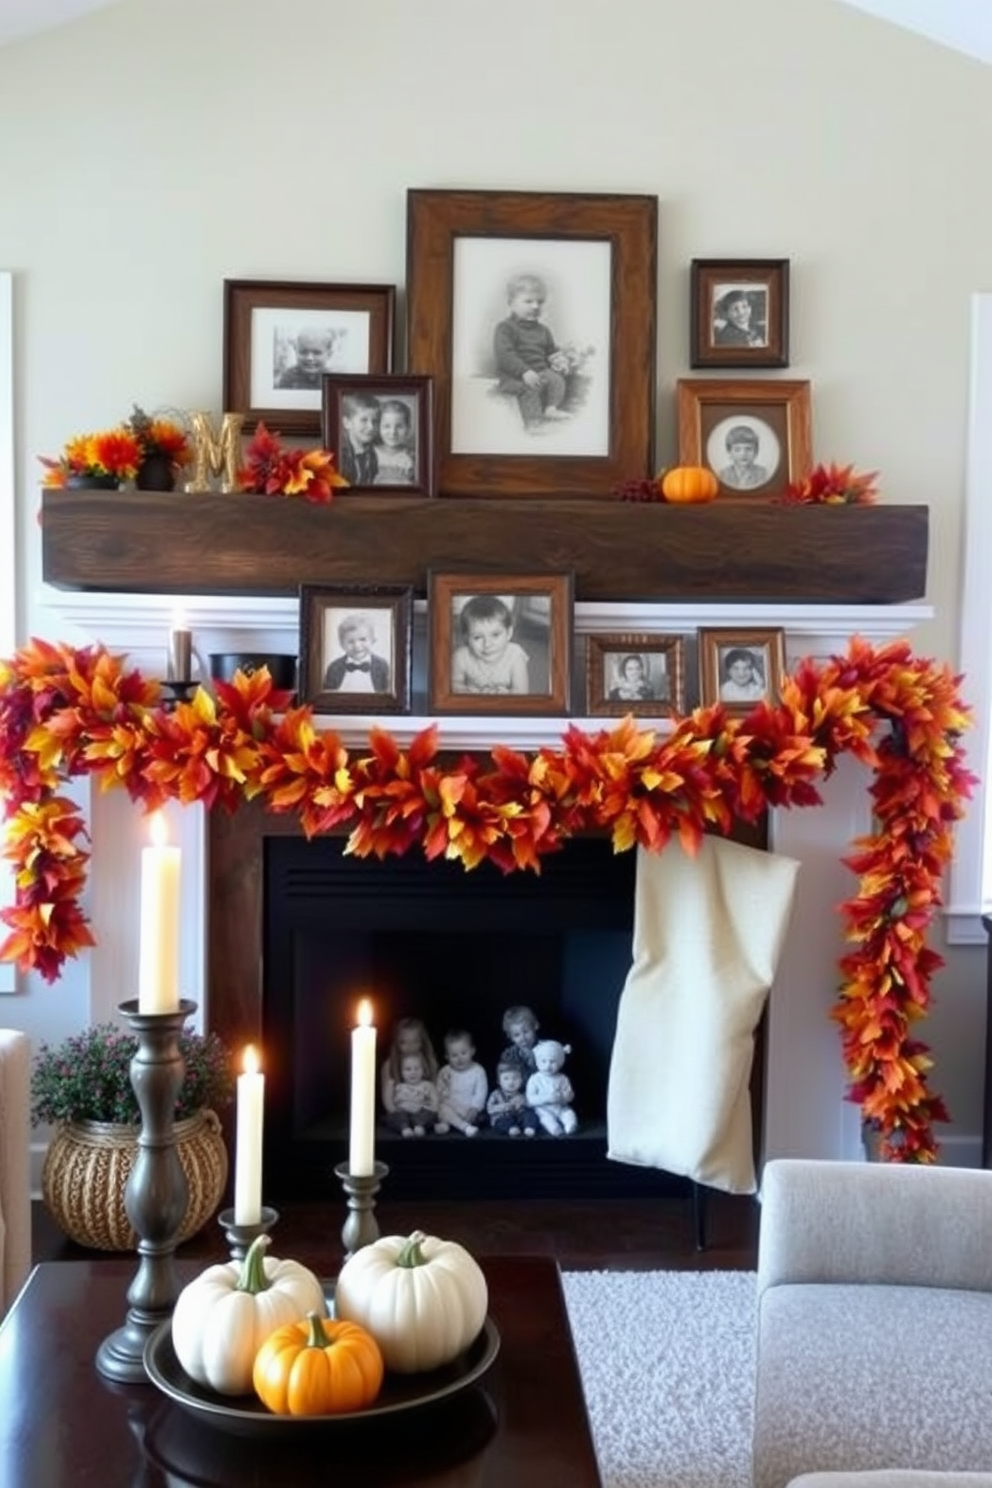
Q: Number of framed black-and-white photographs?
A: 9